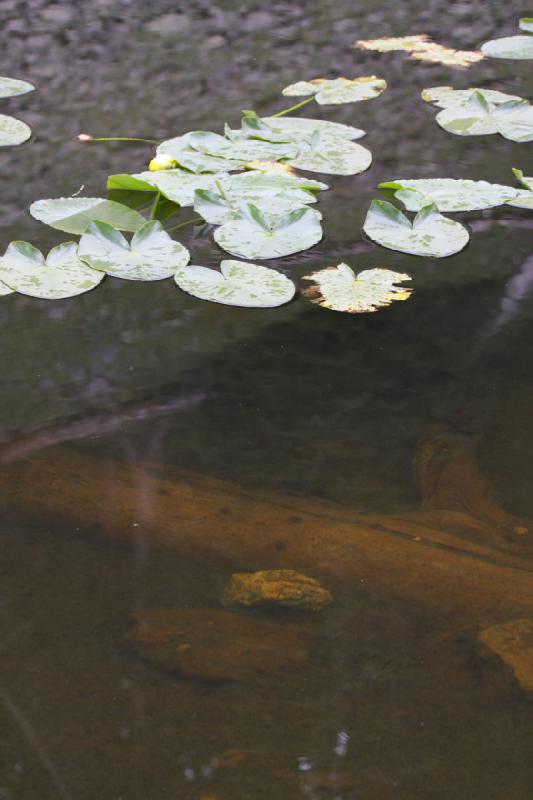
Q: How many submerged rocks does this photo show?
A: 3